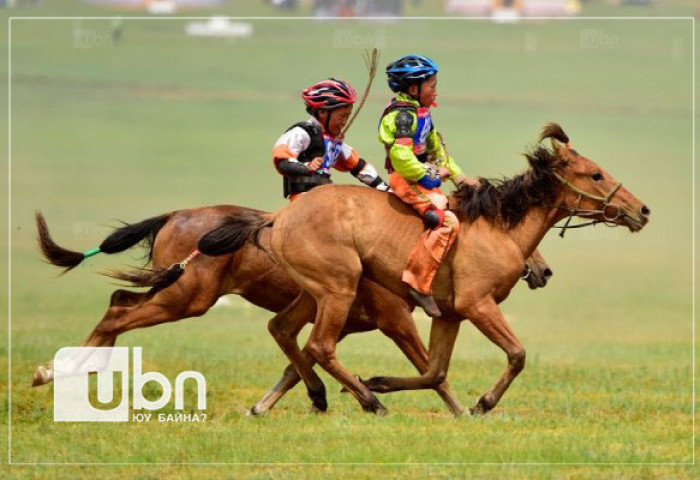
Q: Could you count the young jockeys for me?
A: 2